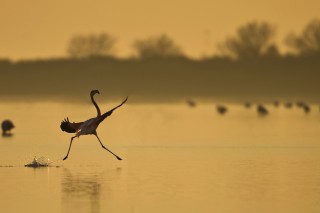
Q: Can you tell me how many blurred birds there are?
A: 9